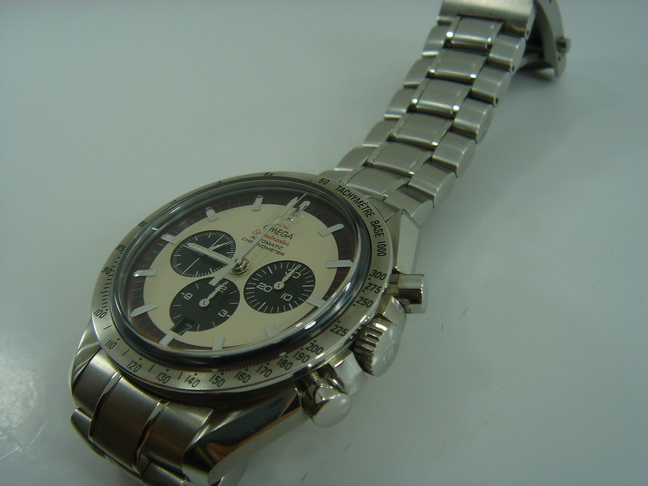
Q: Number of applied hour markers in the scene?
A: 12